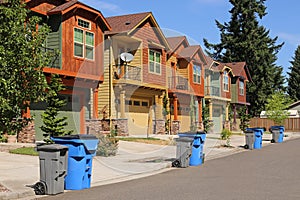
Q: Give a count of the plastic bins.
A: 8